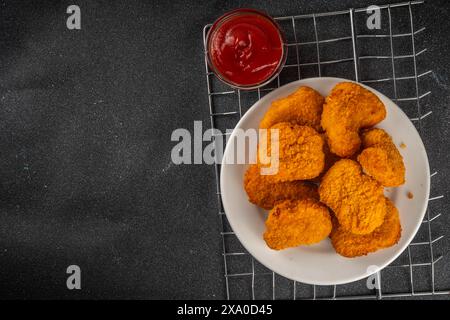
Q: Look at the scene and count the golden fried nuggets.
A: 8